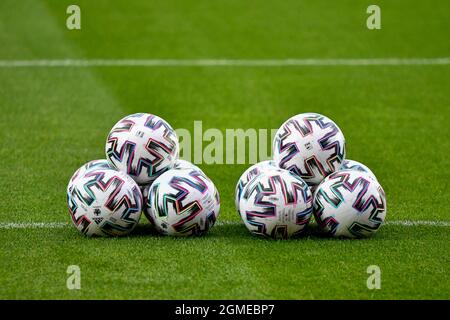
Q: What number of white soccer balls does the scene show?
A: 10